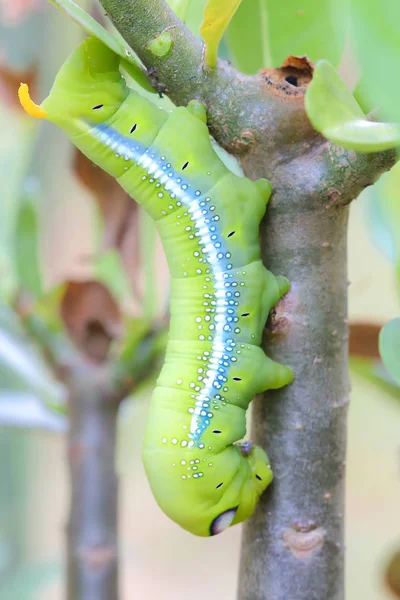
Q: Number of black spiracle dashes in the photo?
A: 9